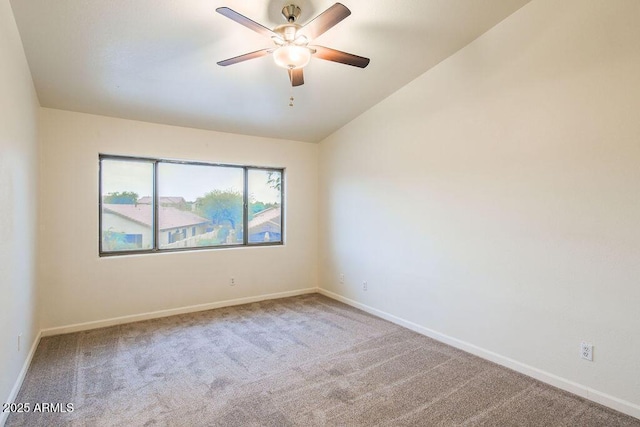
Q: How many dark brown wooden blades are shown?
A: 5